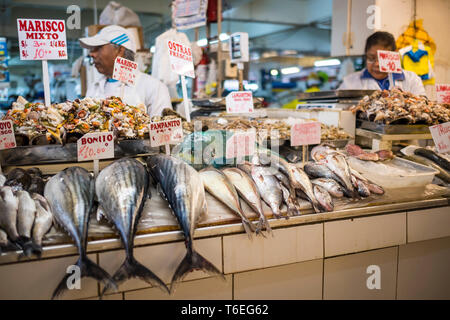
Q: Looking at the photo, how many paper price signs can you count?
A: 12